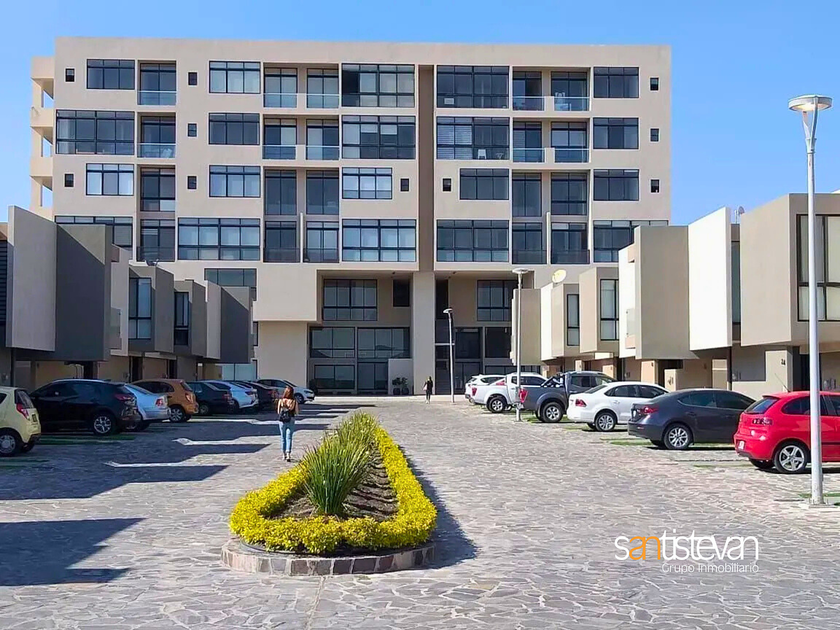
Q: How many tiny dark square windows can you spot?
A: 10